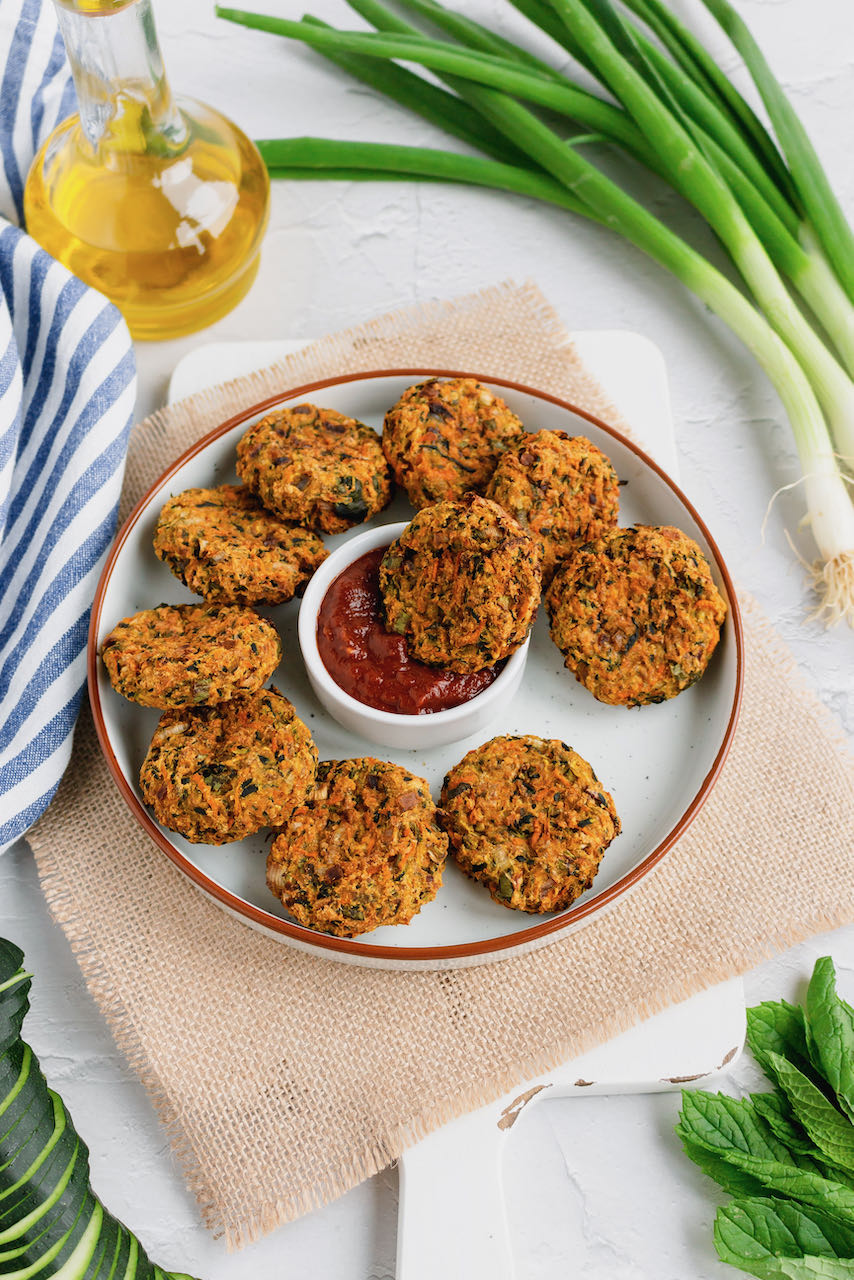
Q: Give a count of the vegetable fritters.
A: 10